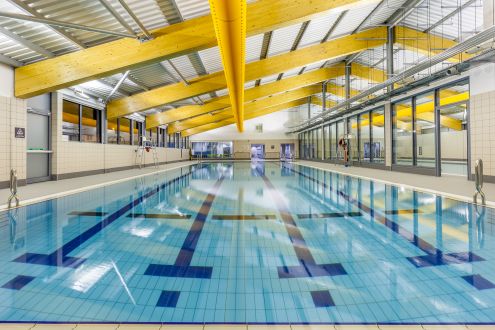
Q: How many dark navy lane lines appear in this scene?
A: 4